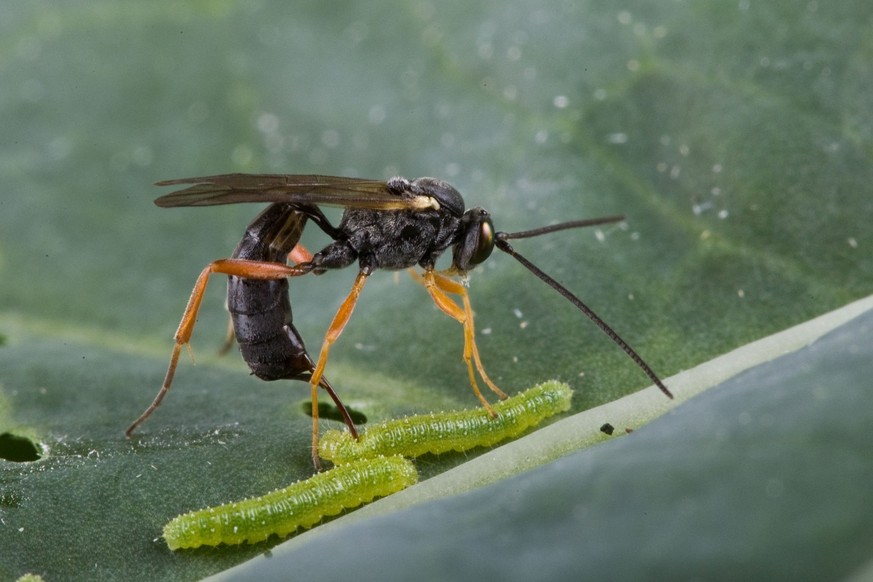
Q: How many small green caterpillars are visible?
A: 2